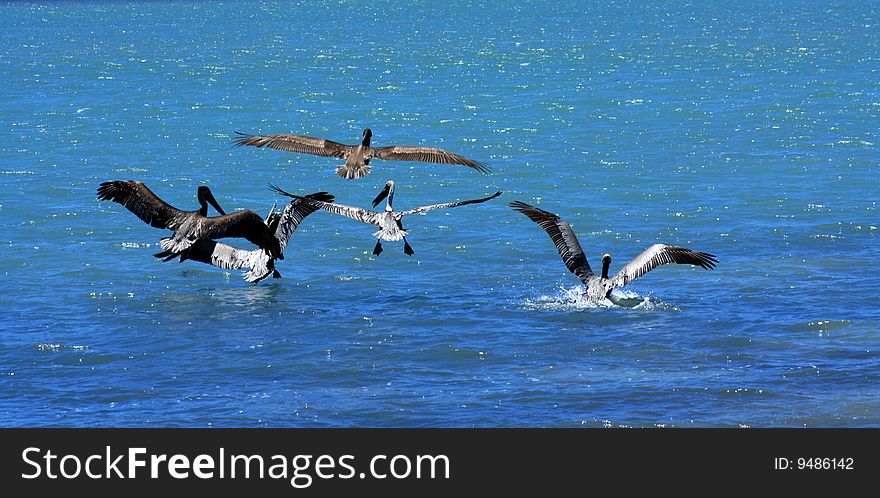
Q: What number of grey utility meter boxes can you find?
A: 0